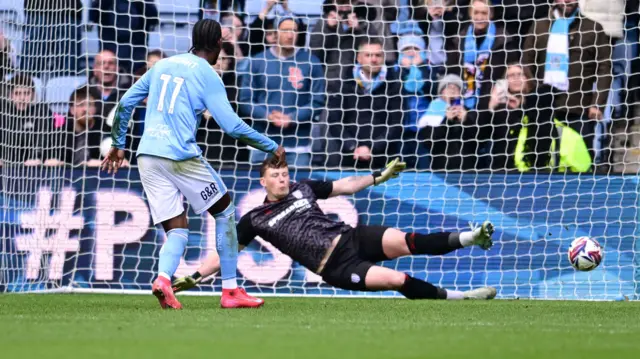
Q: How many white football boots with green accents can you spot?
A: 2